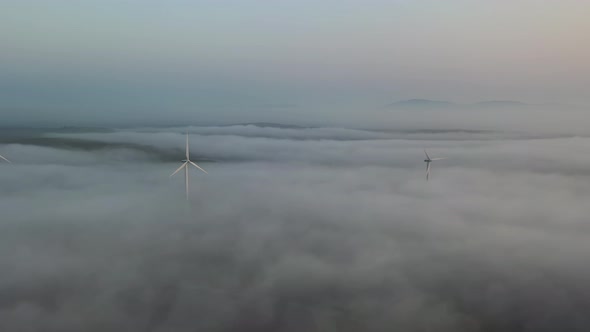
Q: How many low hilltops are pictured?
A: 2